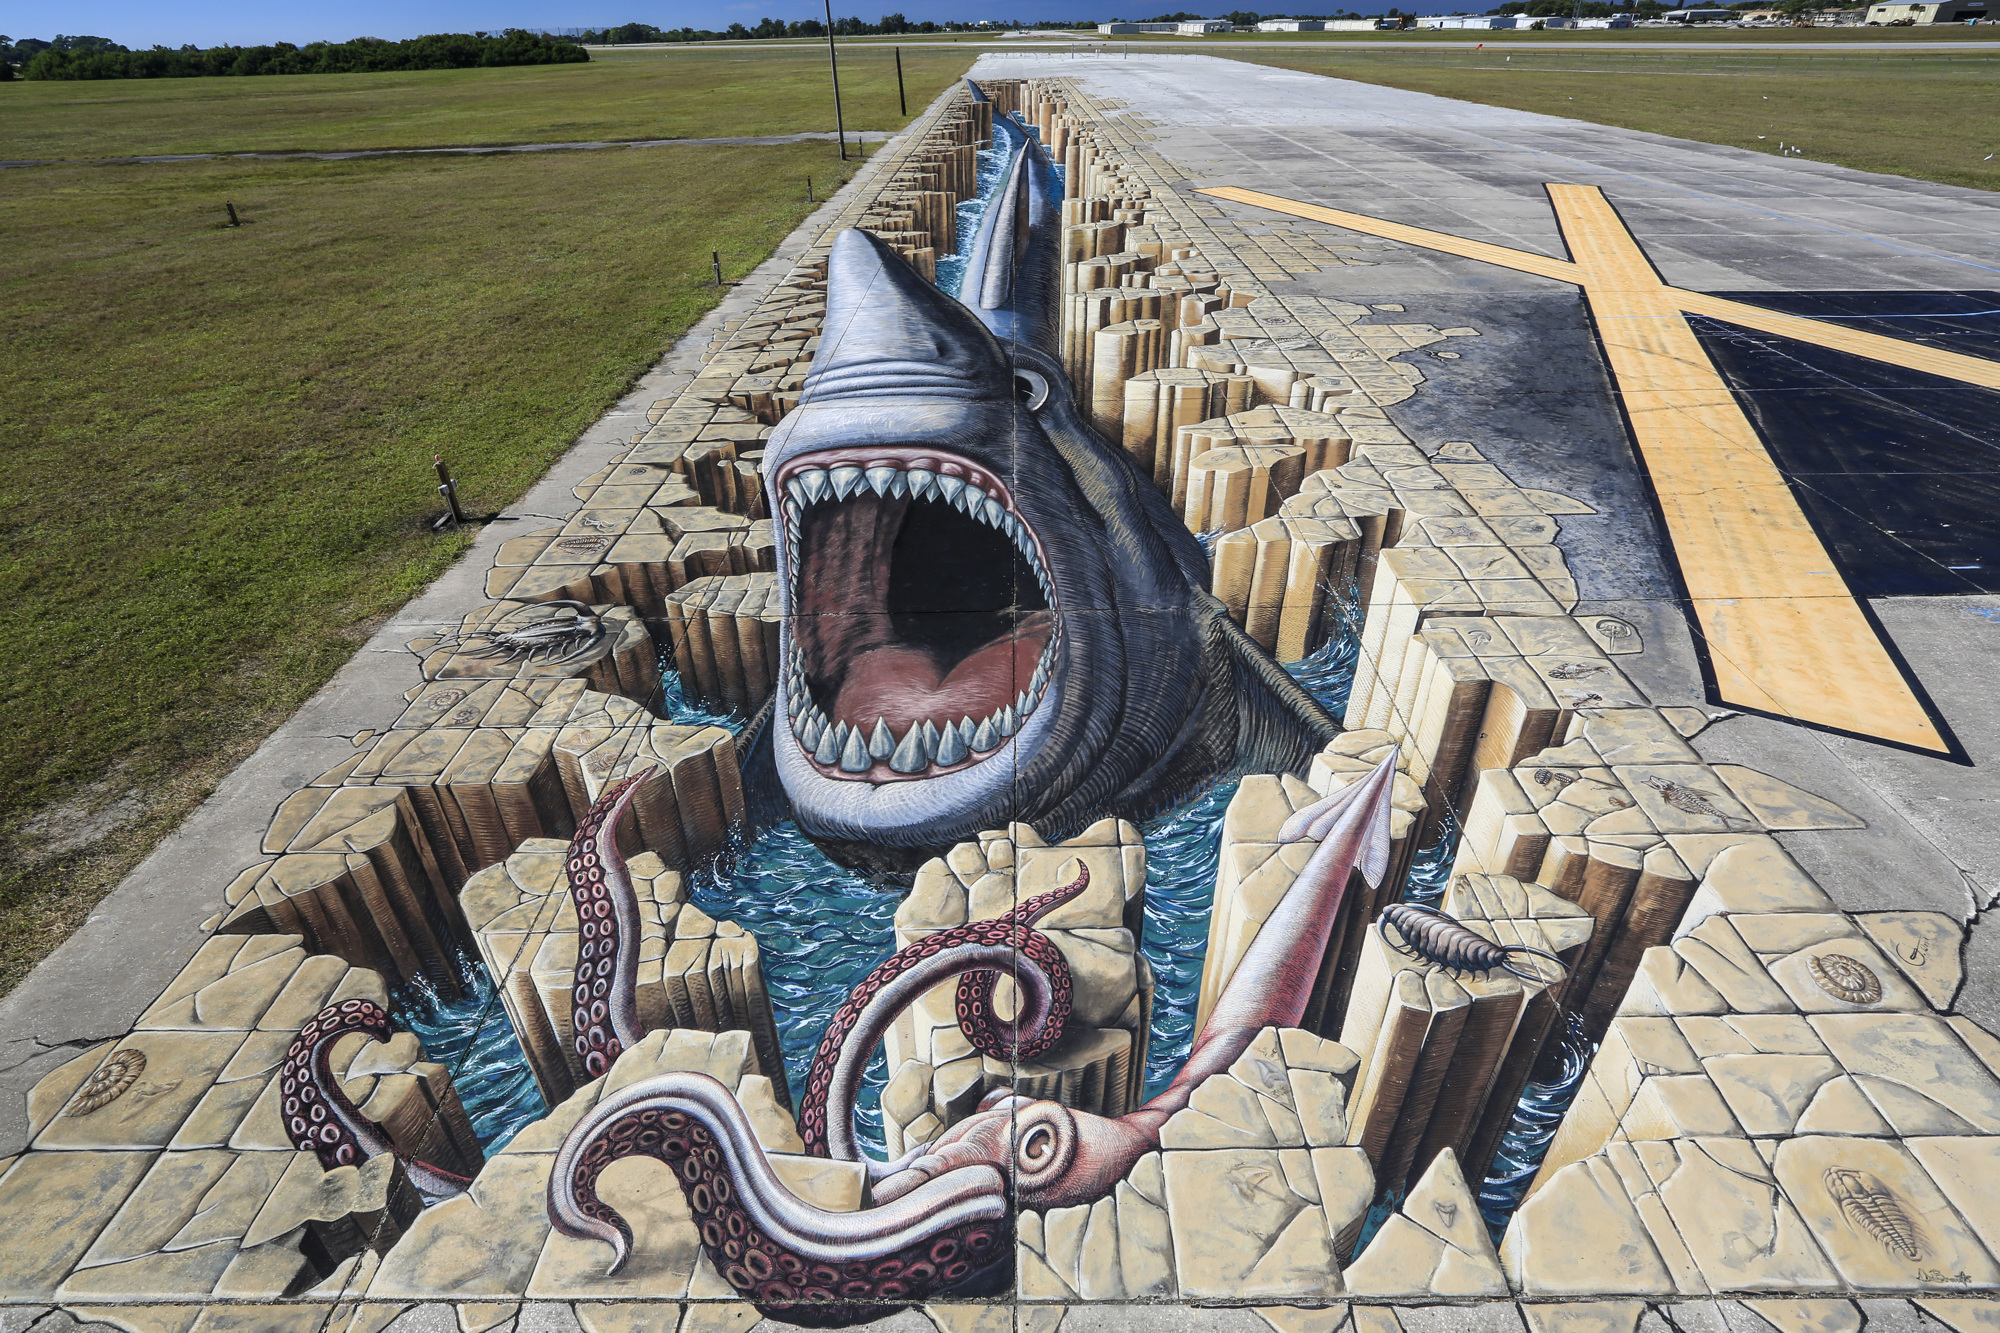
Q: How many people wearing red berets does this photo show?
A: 0